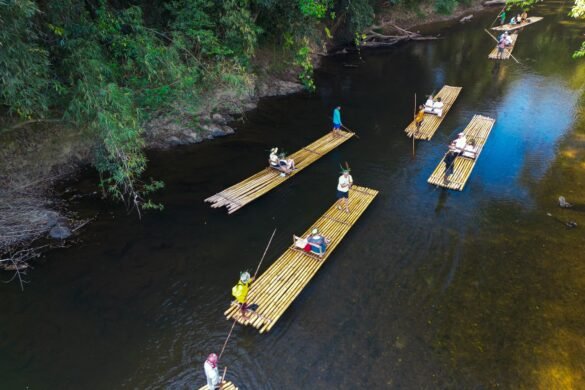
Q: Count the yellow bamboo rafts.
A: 7